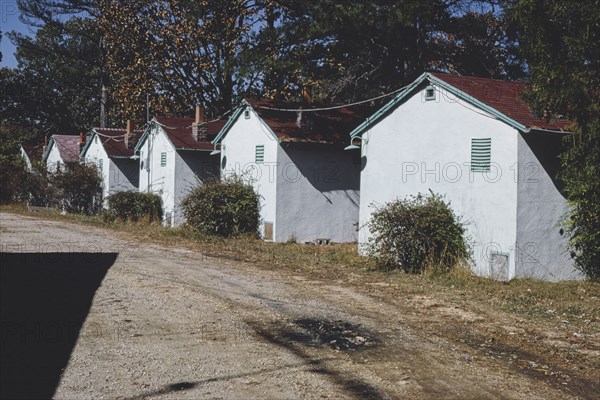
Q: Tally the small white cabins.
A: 6